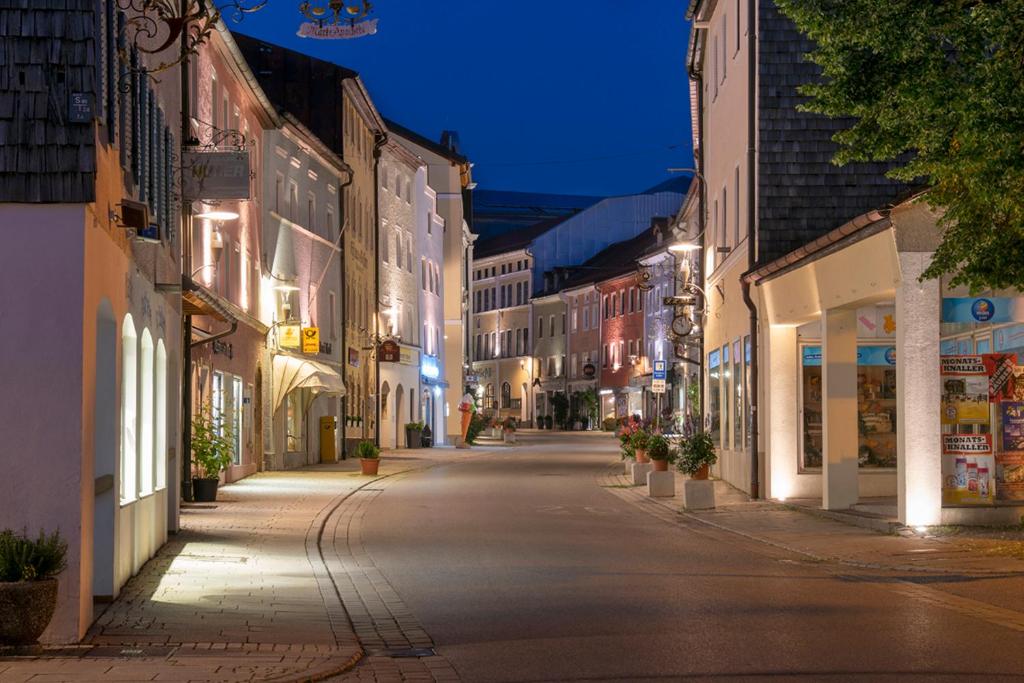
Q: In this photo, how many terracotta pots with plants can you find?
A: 4